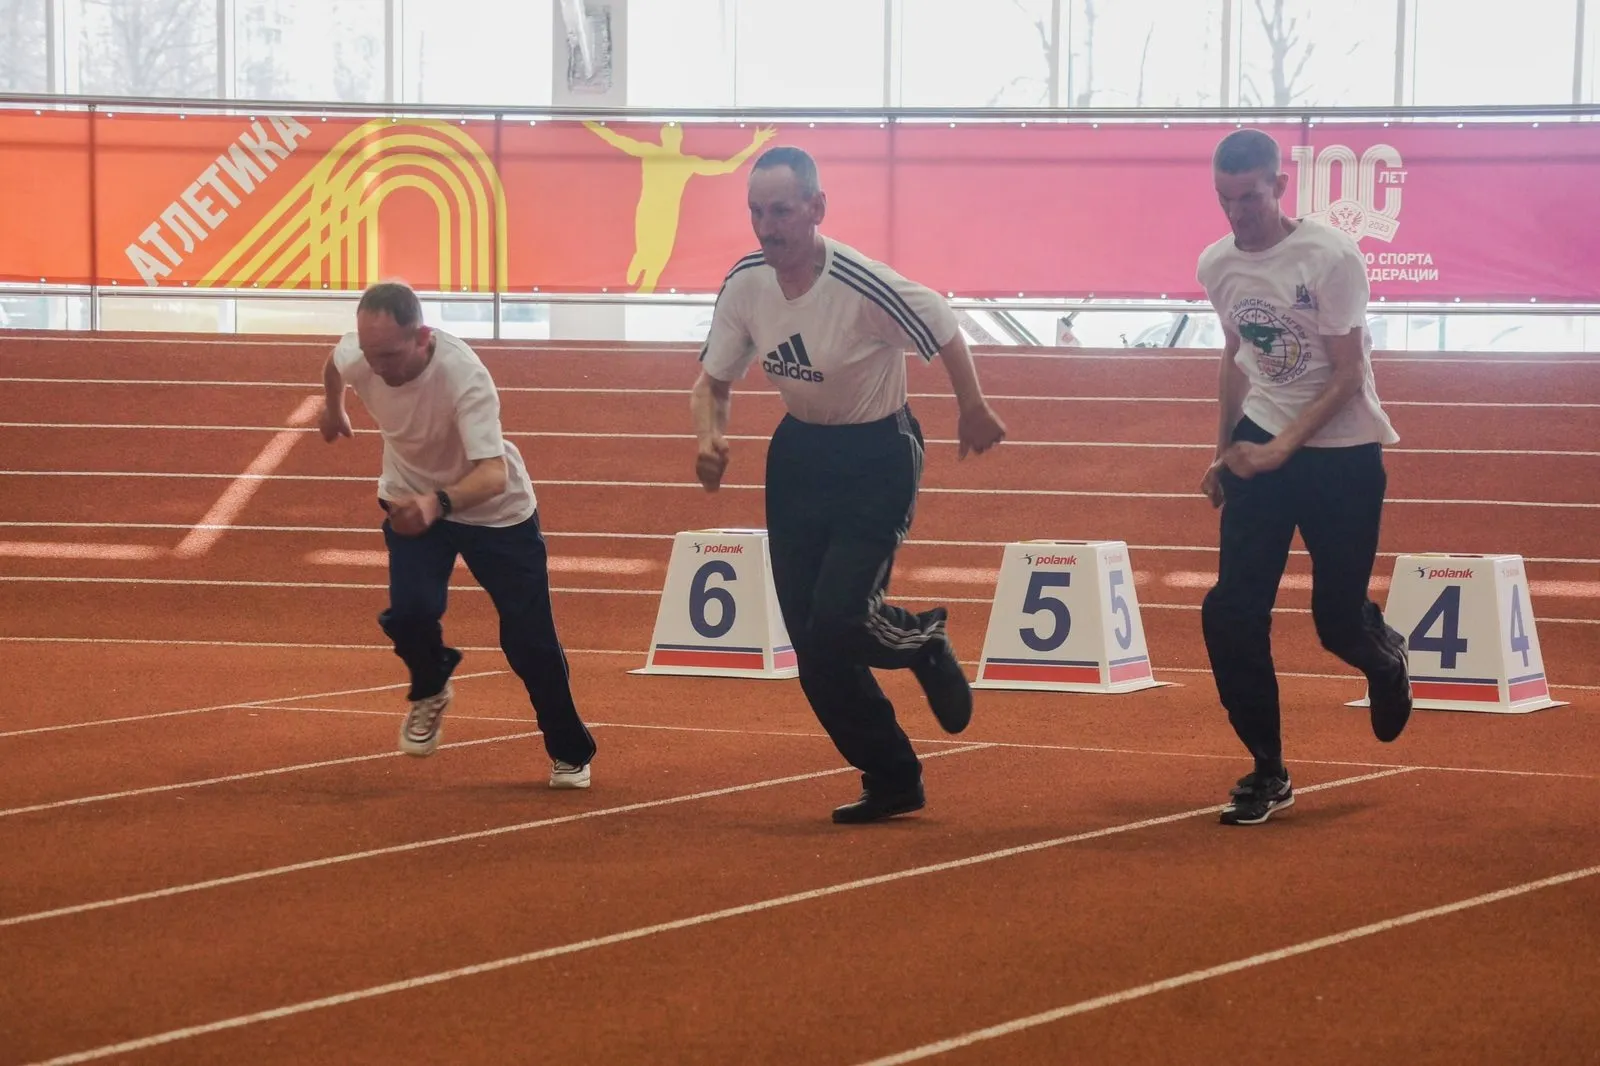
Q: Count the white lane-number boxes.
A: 3